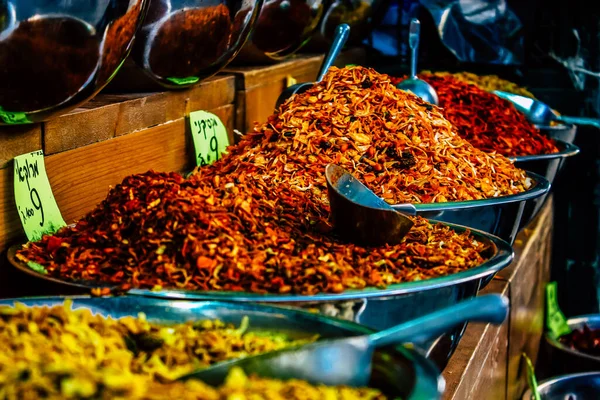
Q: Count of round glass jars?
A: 4